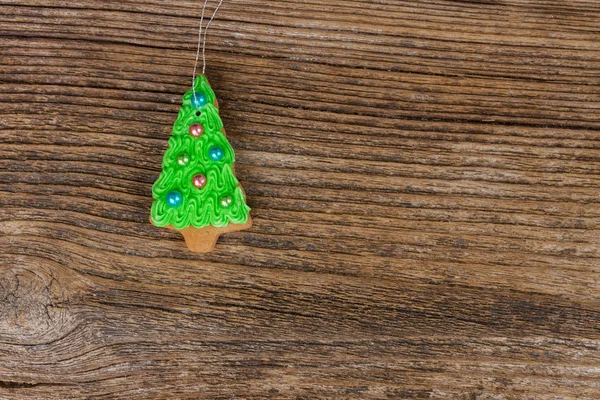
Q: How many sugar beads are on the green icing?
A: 7